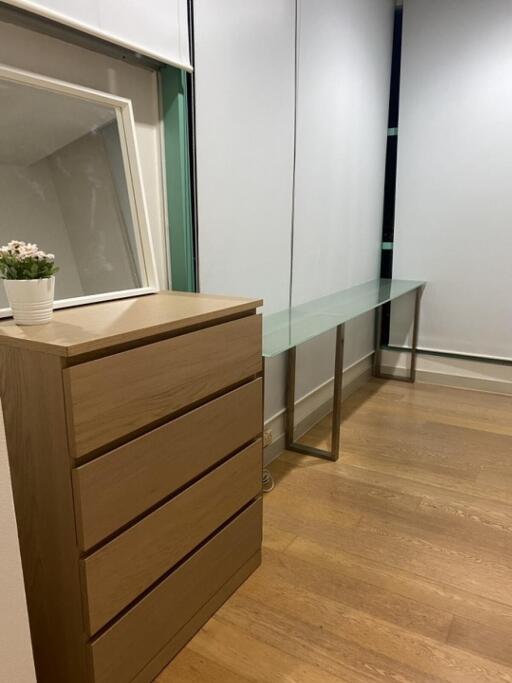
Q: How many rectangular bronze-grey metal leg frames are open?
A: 2